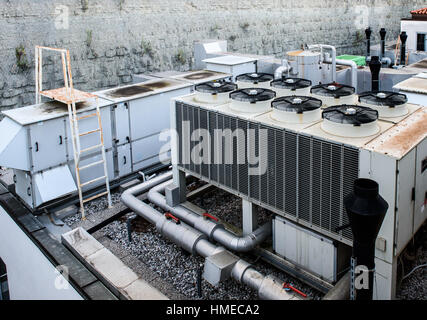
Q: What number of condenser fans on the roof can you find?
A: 8